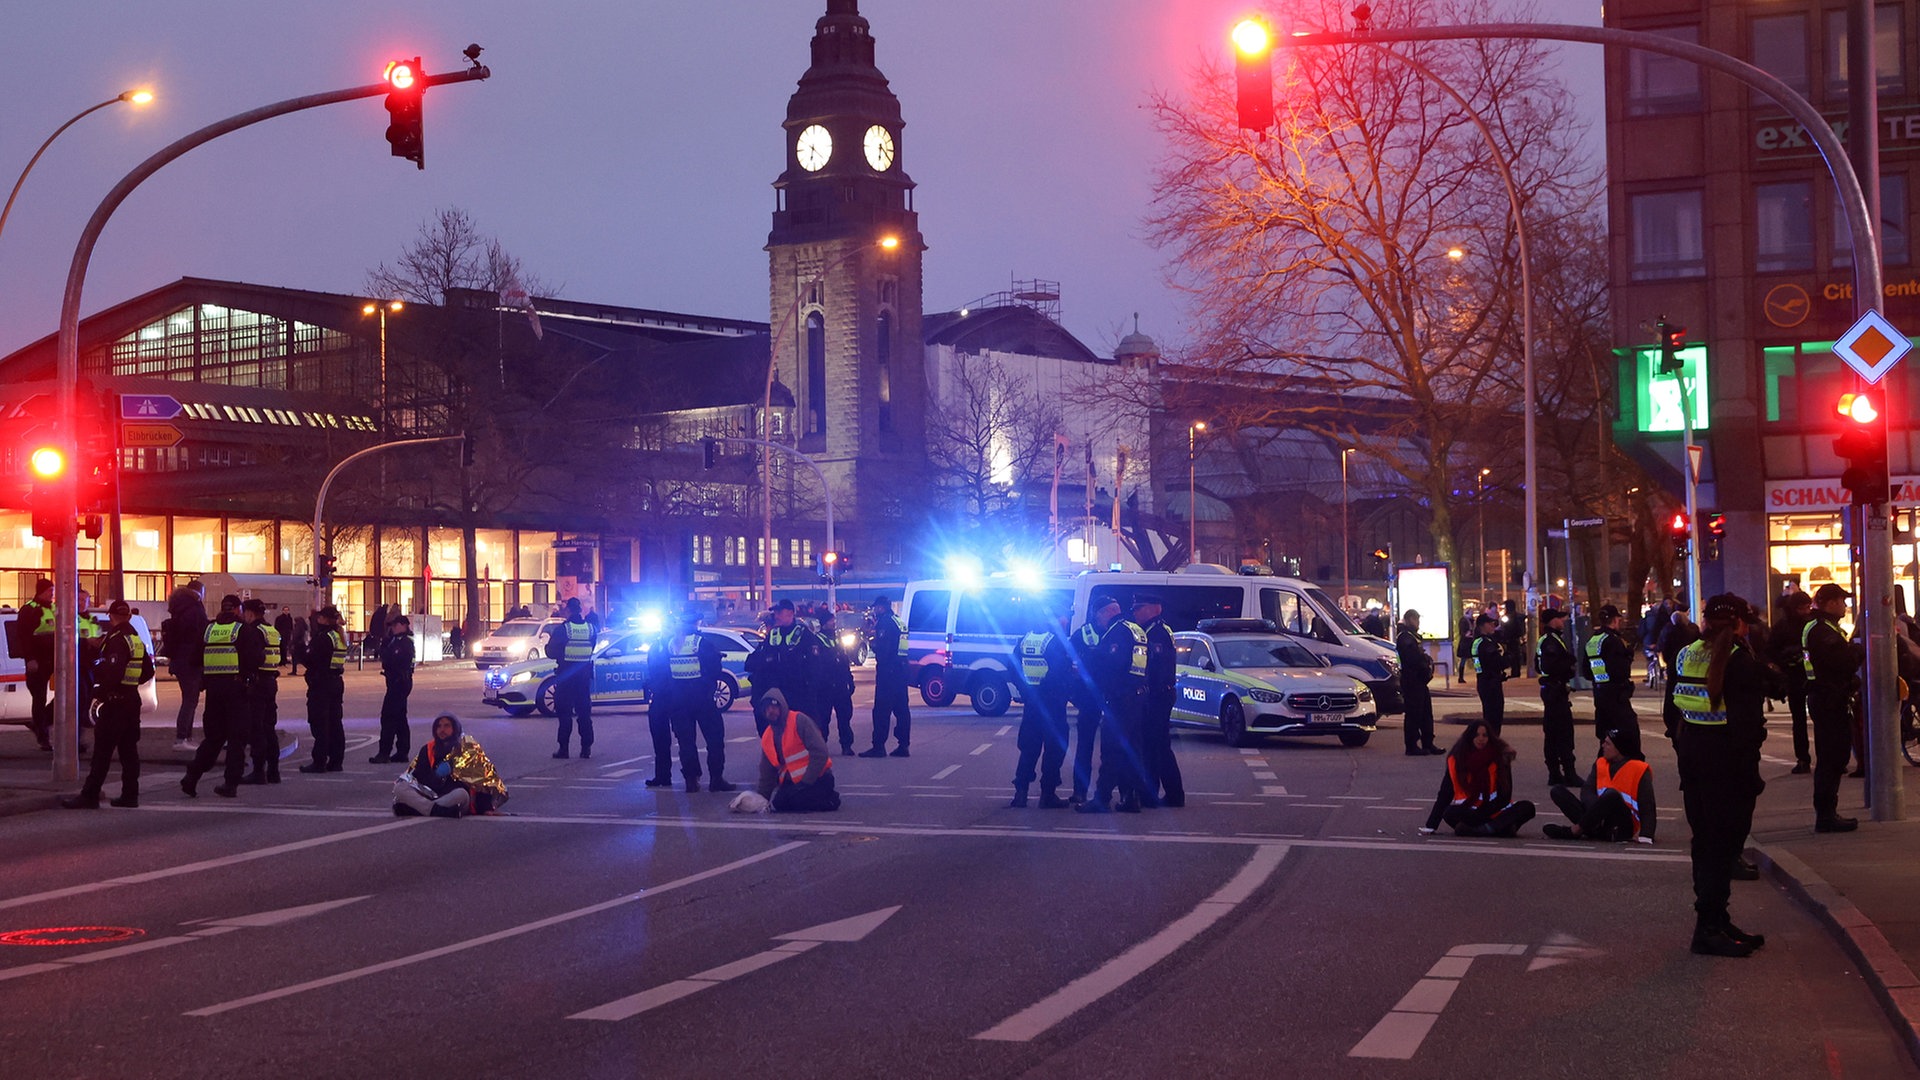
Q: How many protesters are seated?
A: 4